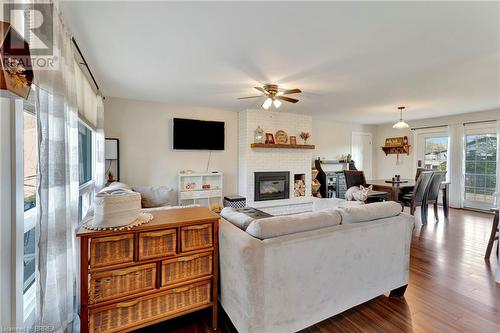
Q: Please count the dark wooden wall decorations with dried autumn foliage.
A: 1